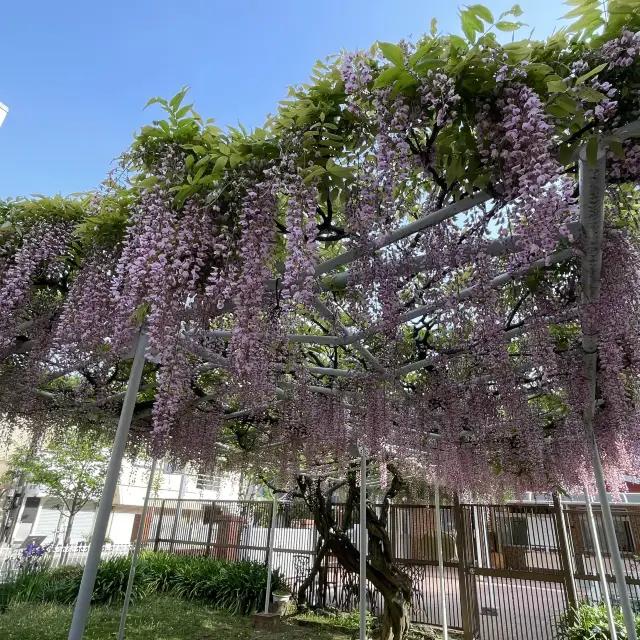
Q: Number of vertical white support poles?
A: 7